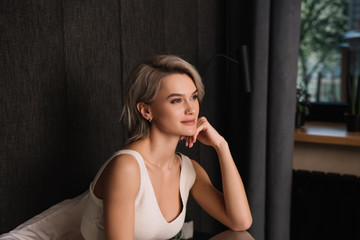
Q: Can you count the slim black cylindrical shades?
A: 1